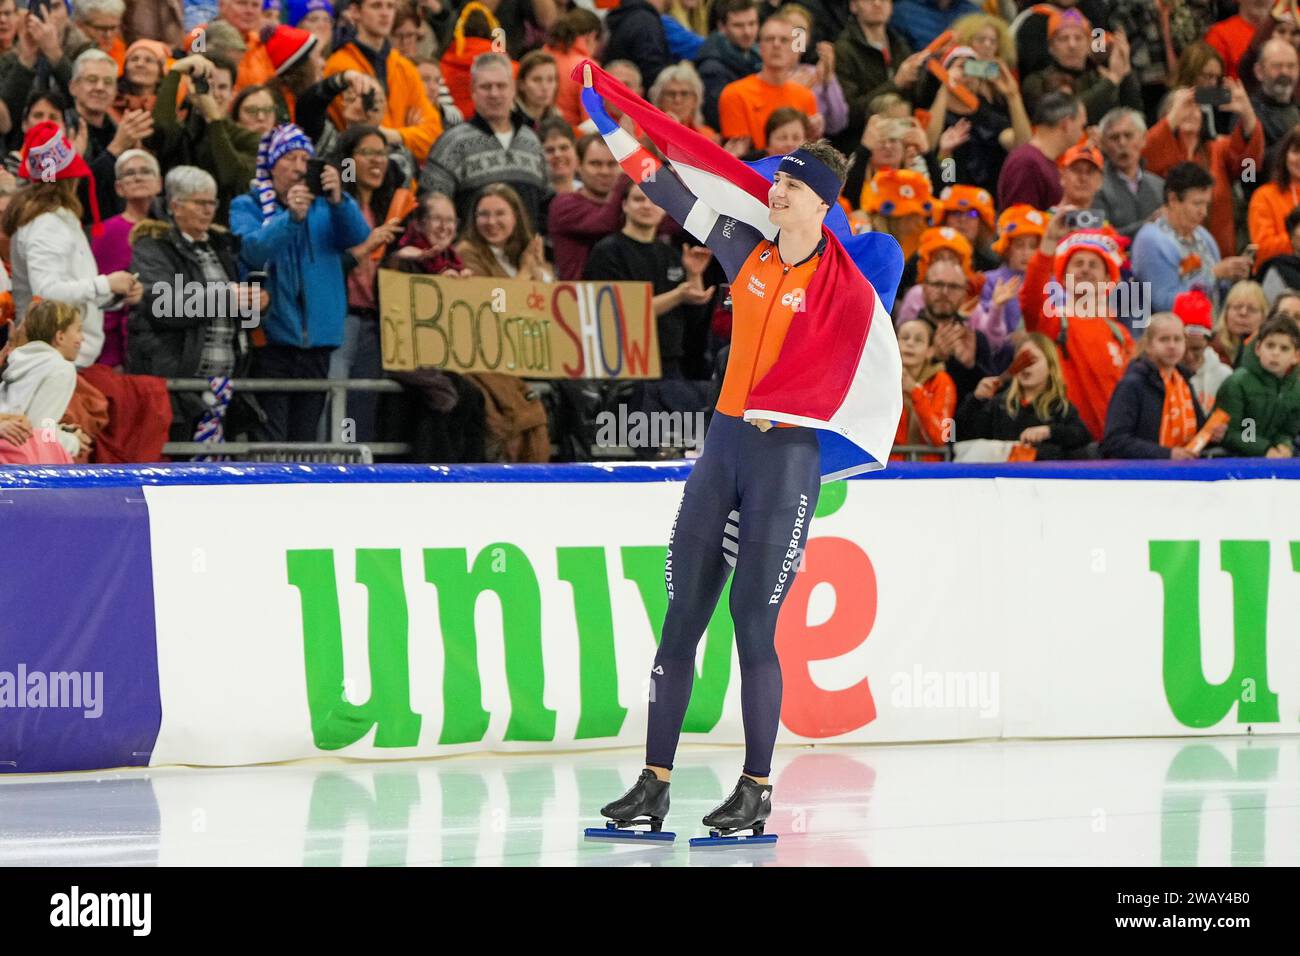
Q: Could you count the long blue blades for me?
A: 2